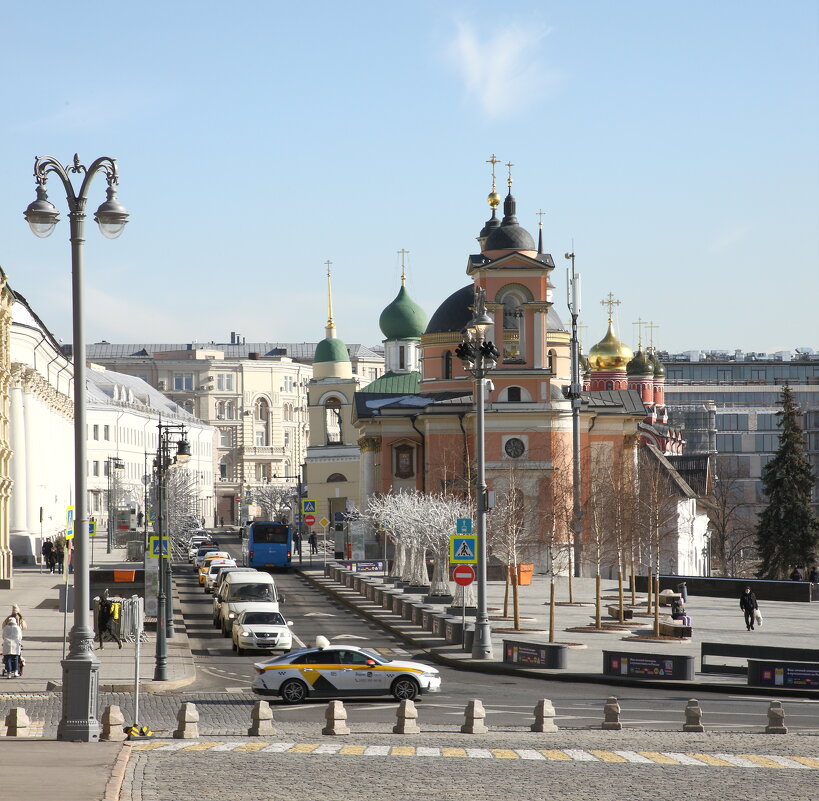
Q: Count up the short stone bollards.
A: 11